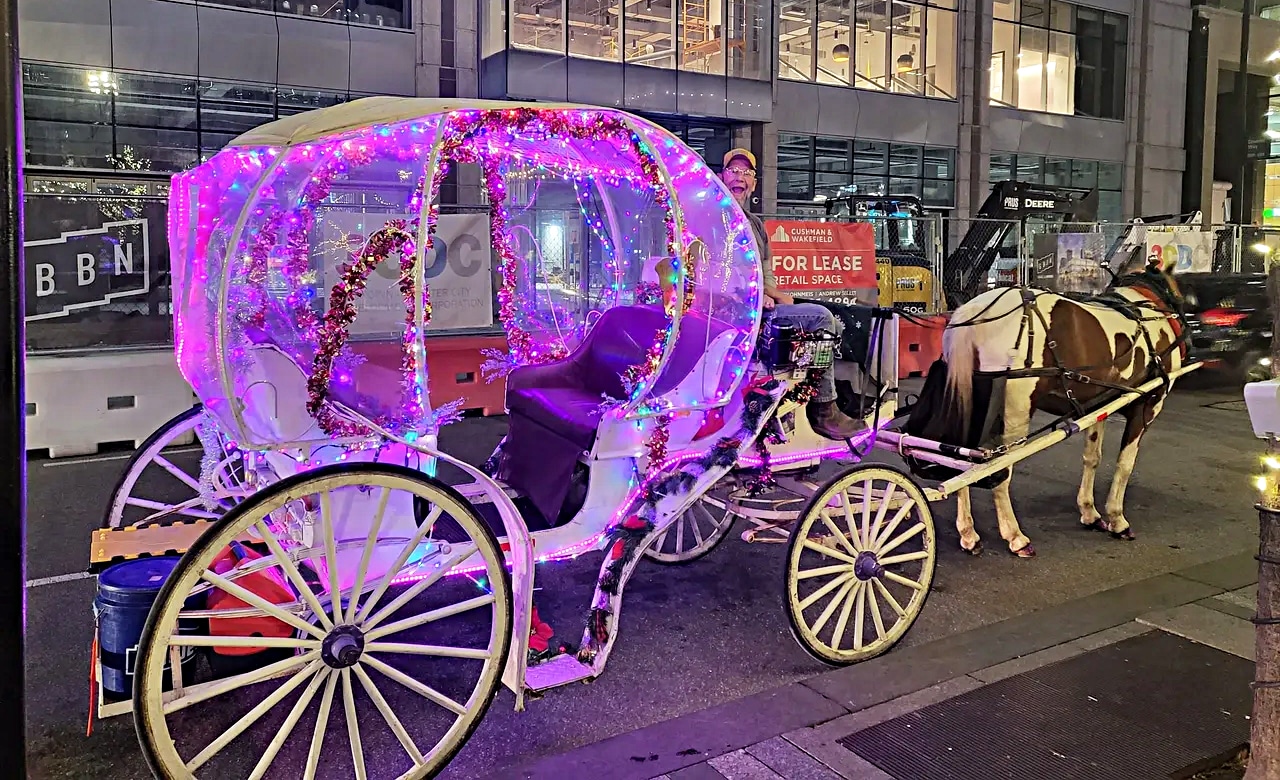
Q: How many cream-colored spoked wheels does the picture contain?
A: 4